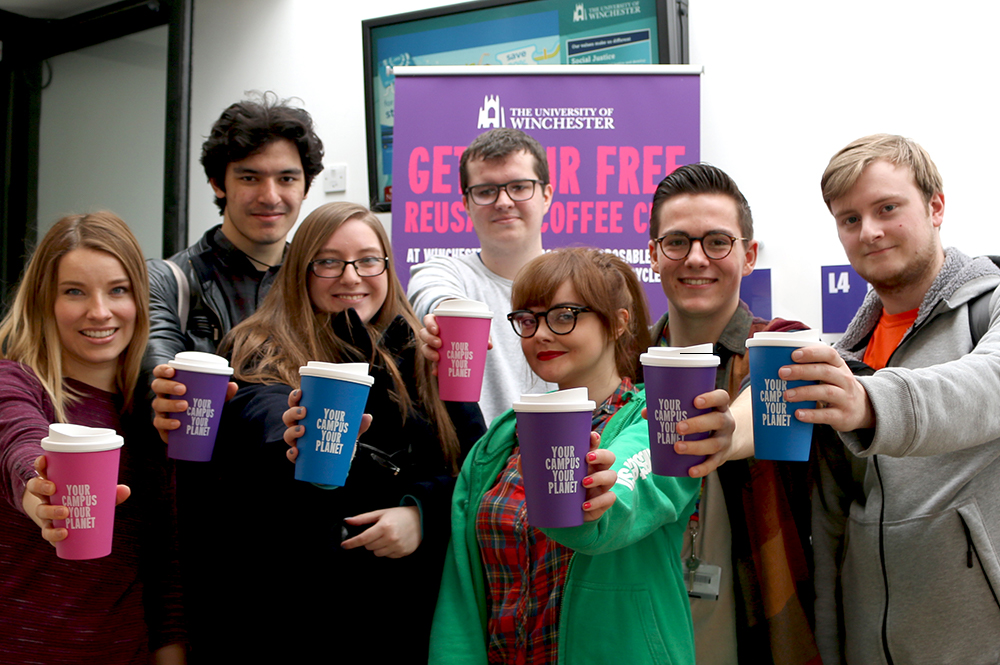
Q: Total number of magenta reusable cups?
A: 2